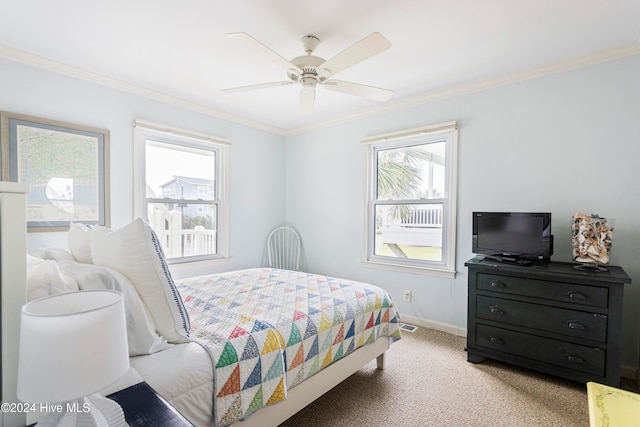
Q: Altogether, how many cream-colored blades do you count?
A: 5